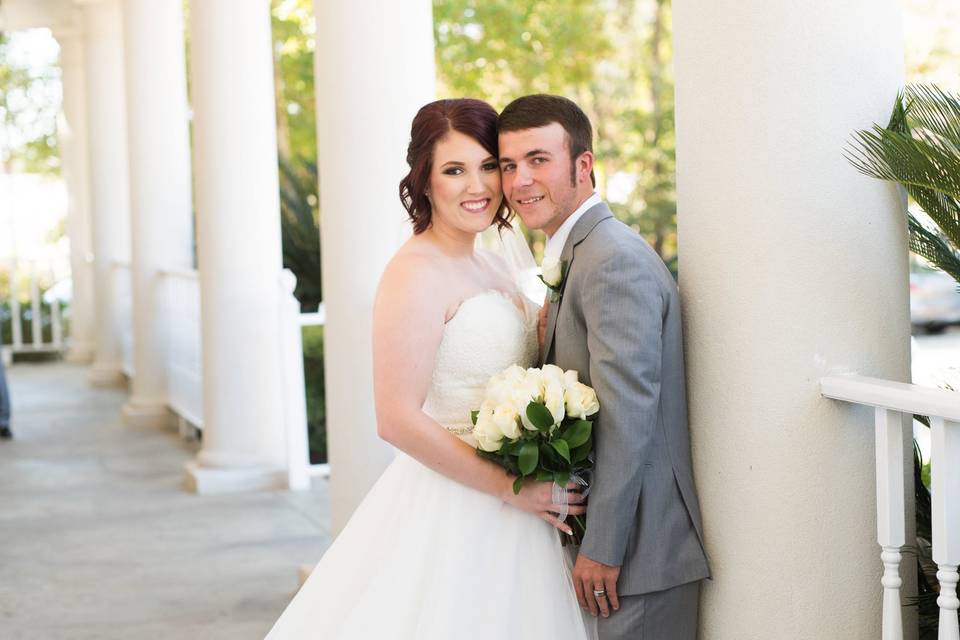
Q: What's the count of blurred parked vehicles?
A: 1